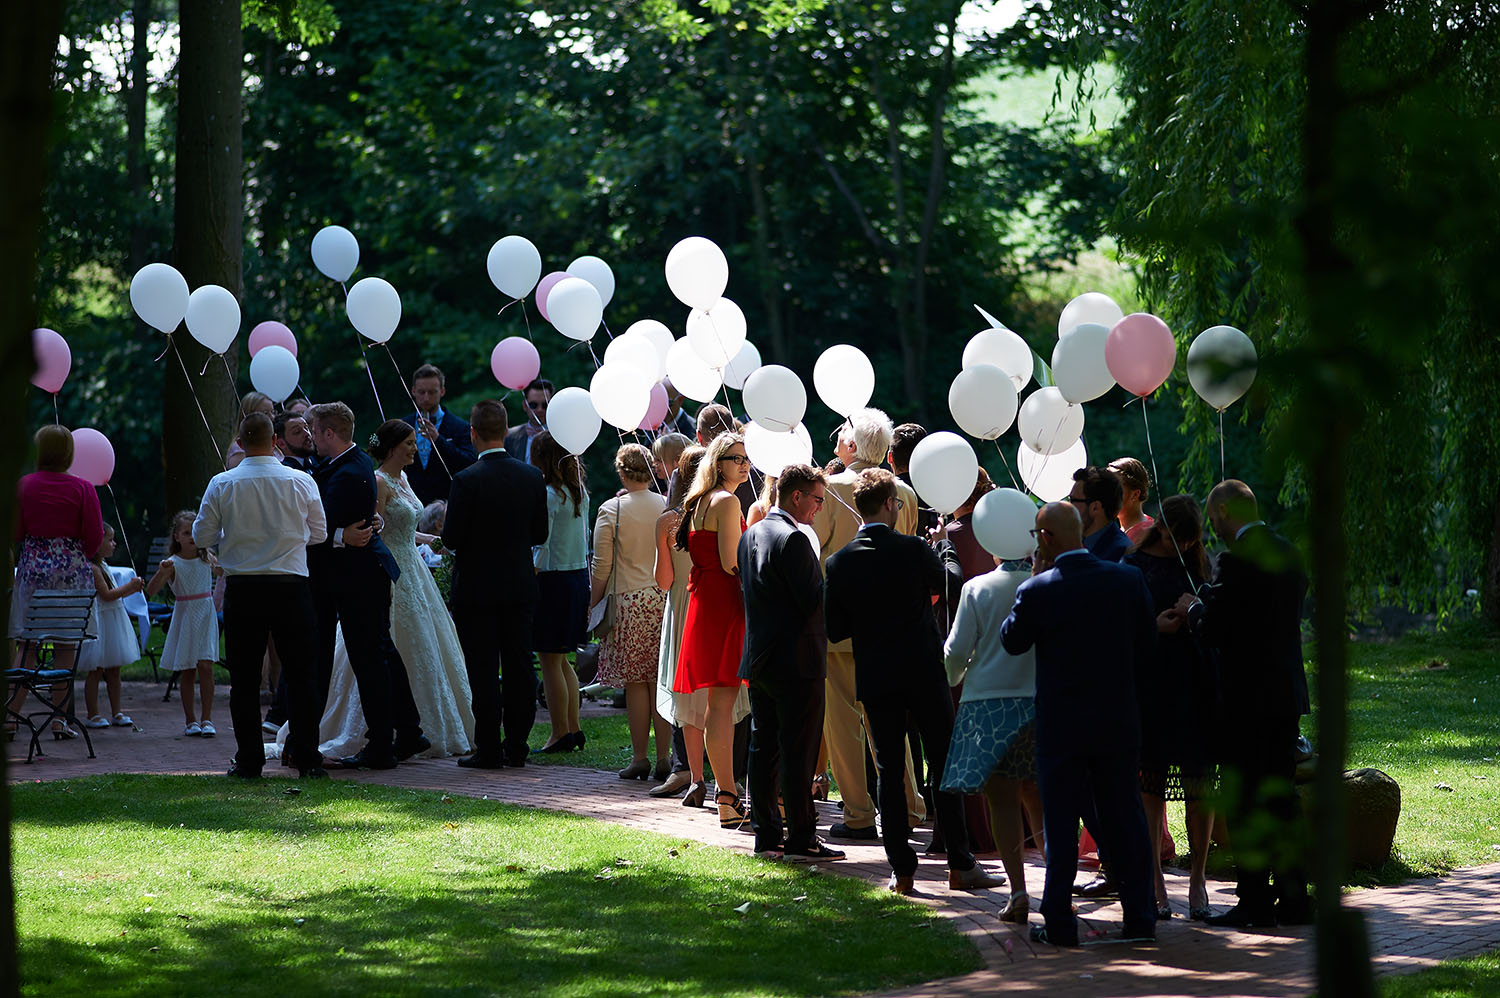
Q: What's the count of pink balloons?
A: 7